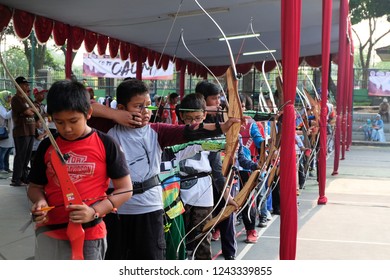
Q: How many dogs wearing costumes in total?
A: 0